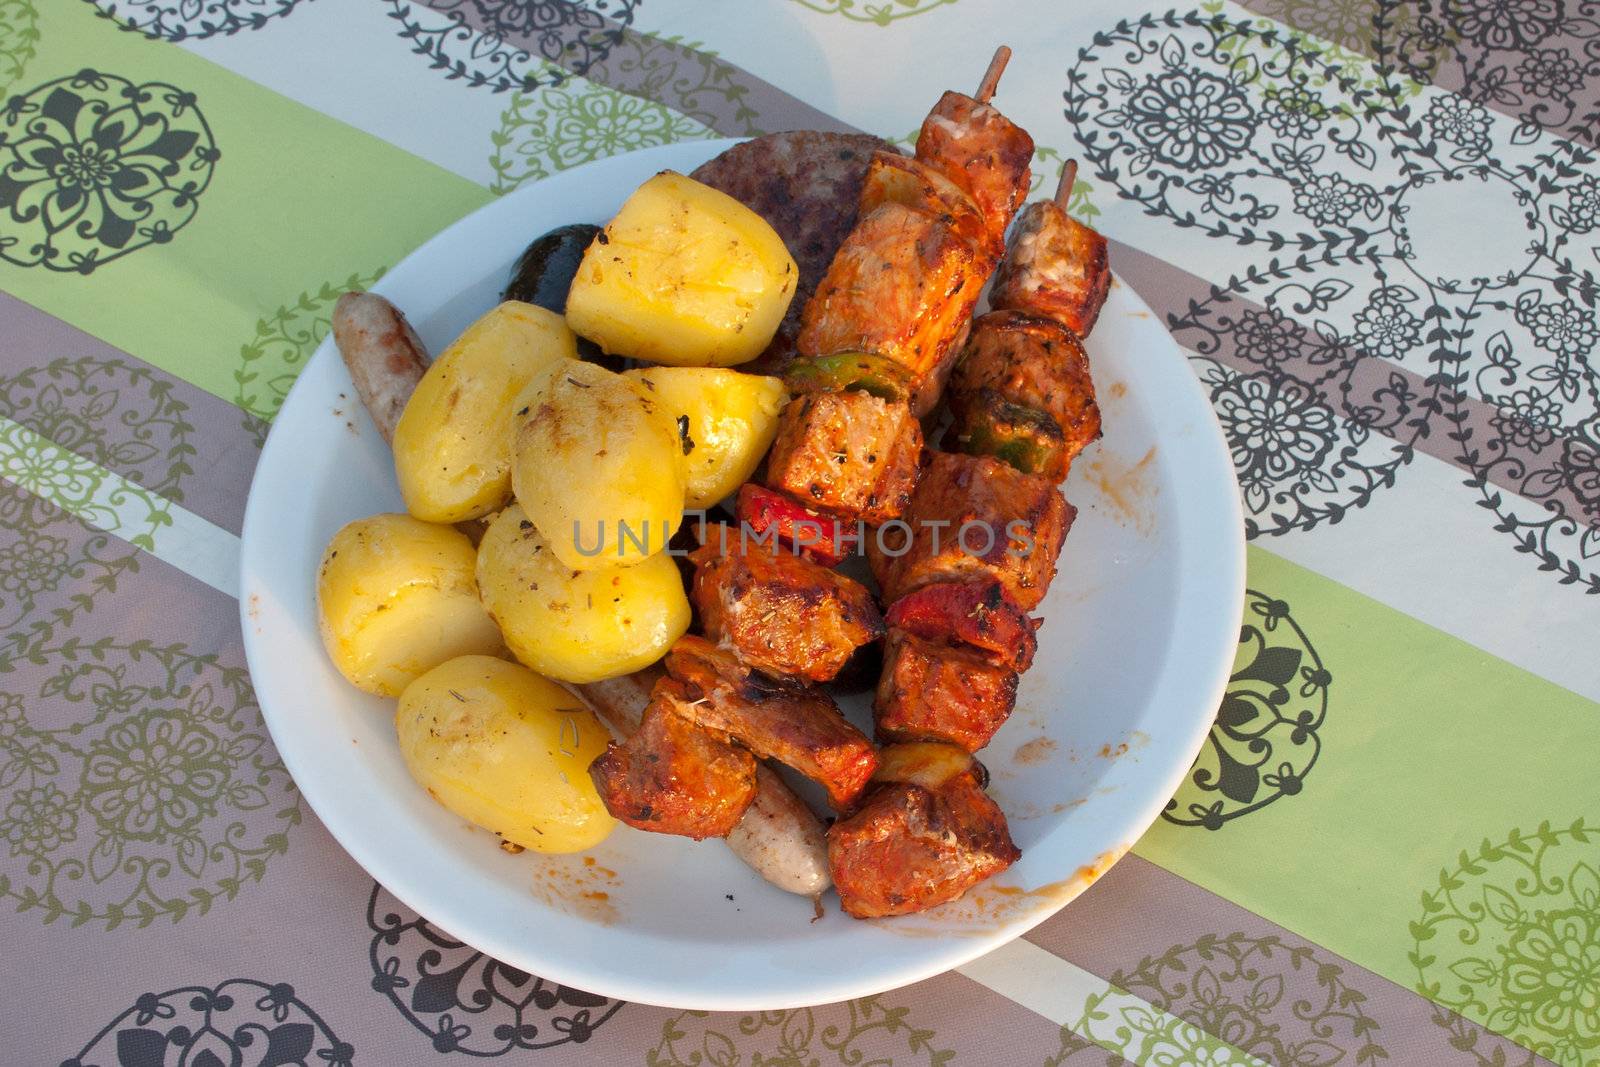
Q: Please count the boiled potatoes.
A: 7